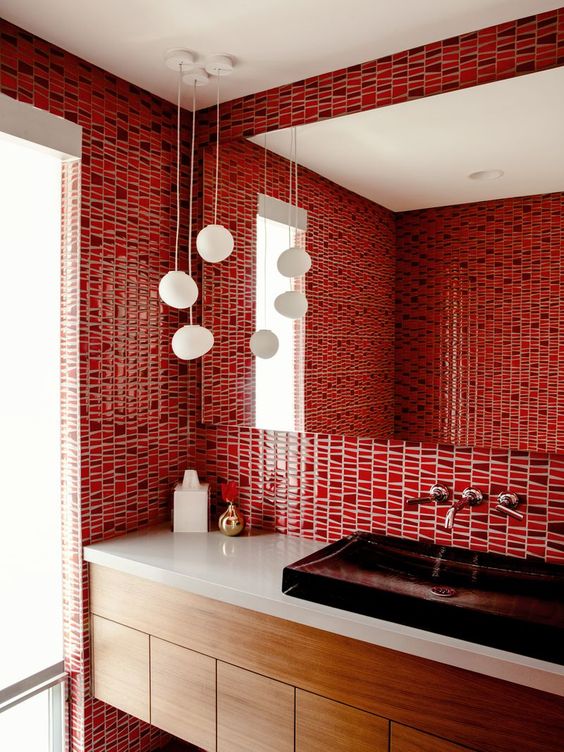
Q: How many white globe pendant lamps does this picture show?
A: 3